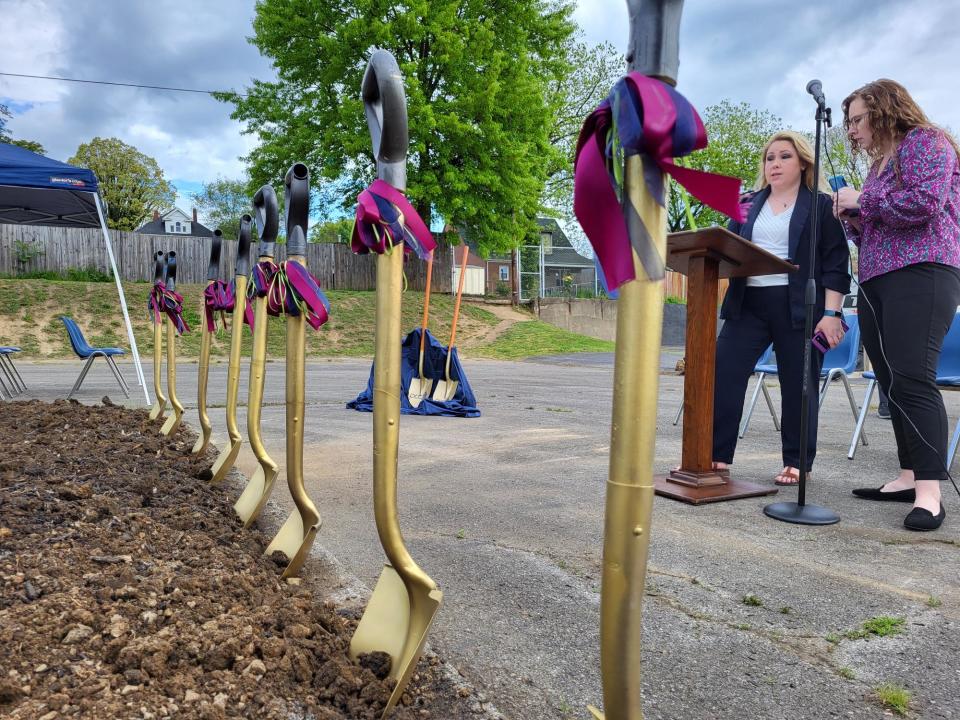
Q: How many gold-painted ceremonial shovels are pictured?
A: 8